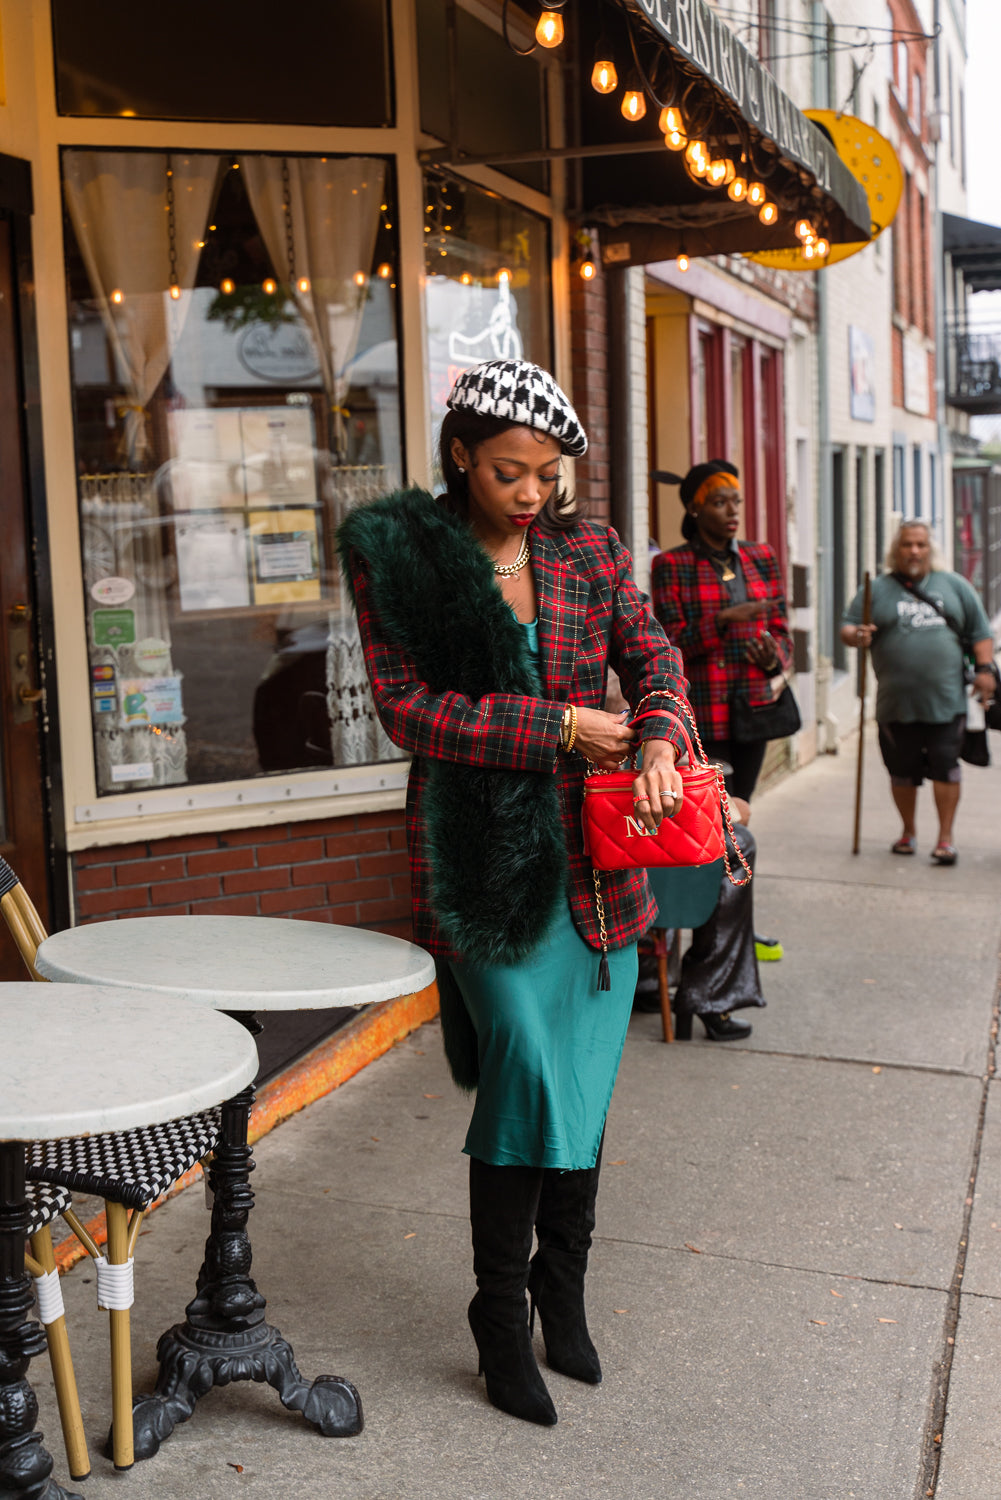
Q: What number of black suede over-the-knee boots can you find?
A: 2